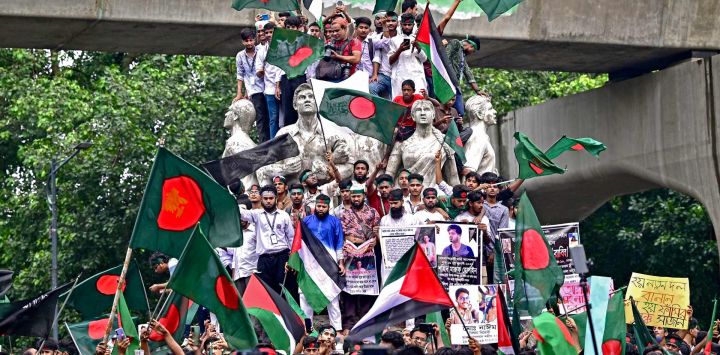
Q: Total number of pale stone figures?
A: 4